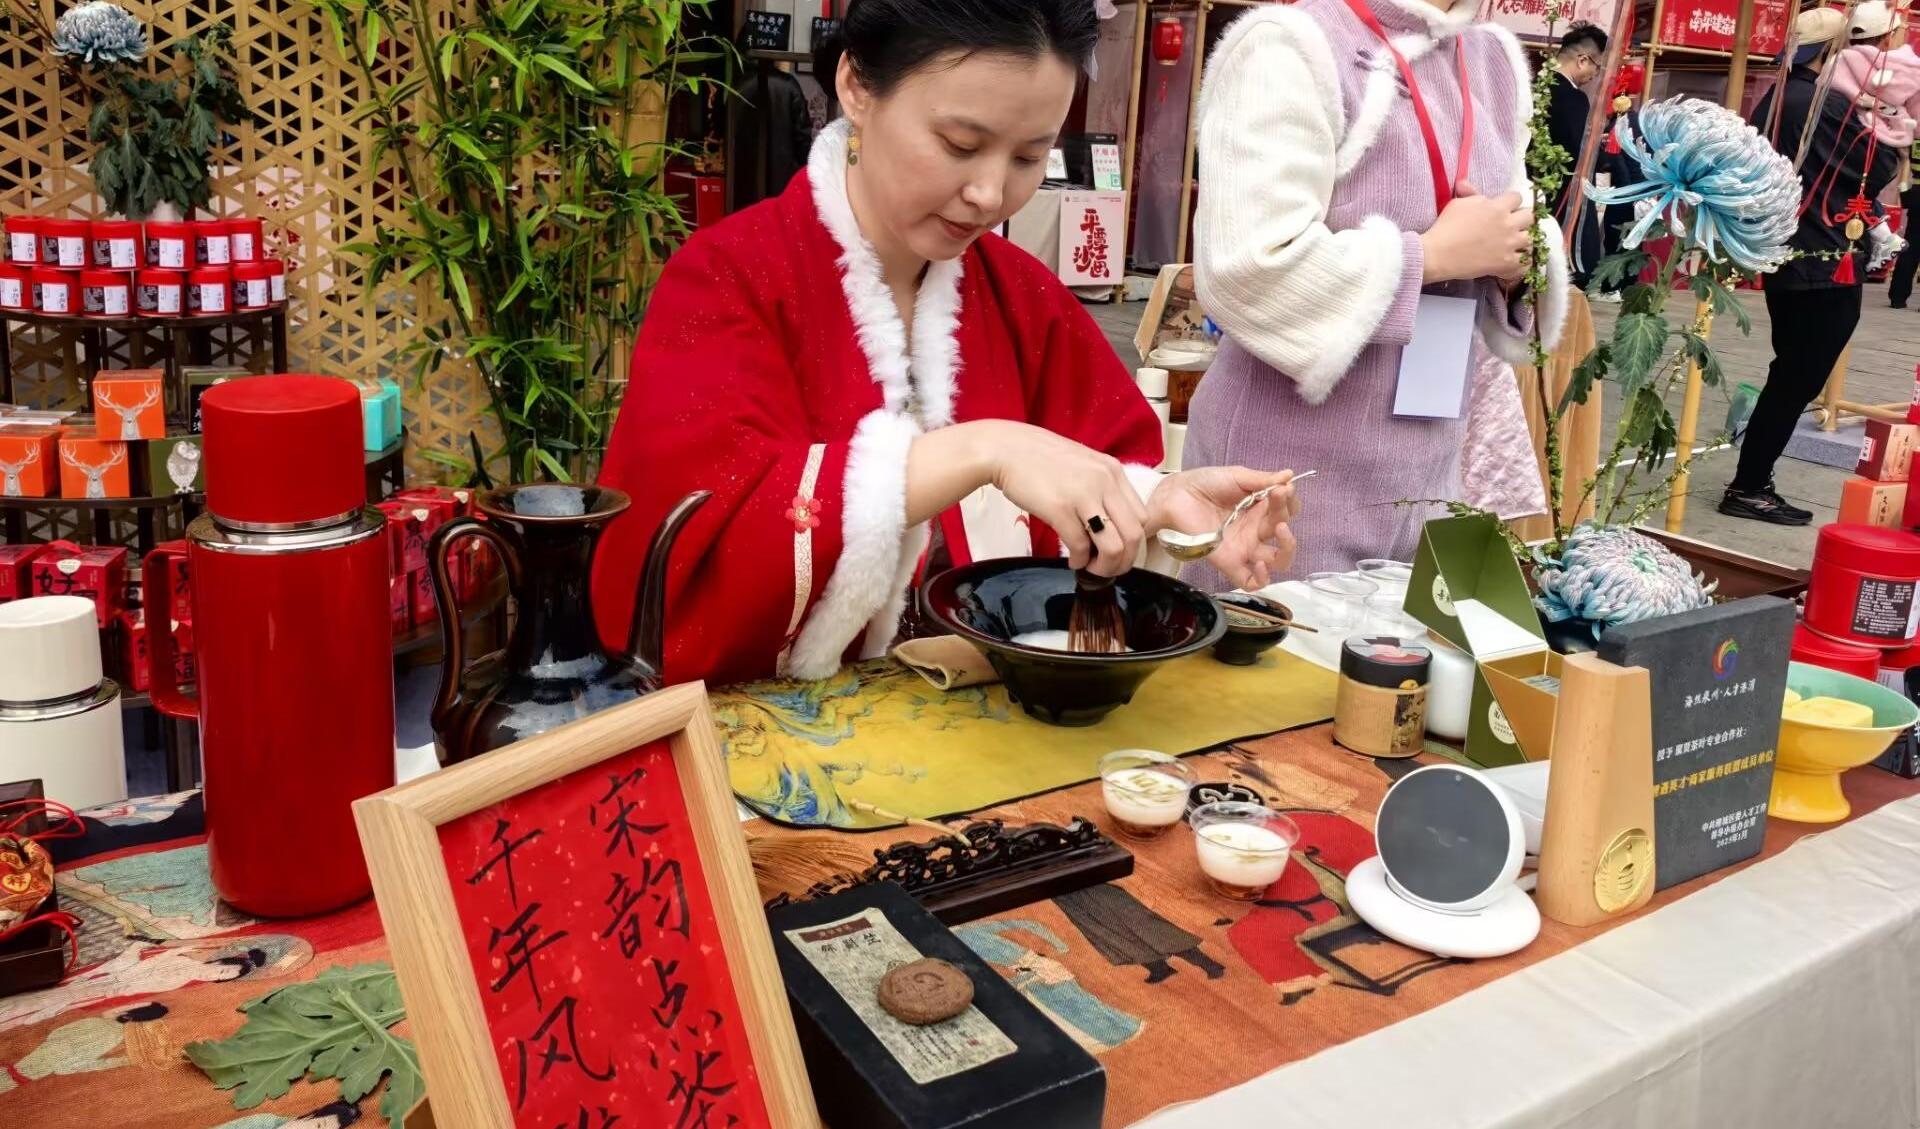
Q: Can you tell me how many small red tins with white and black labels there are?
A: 13